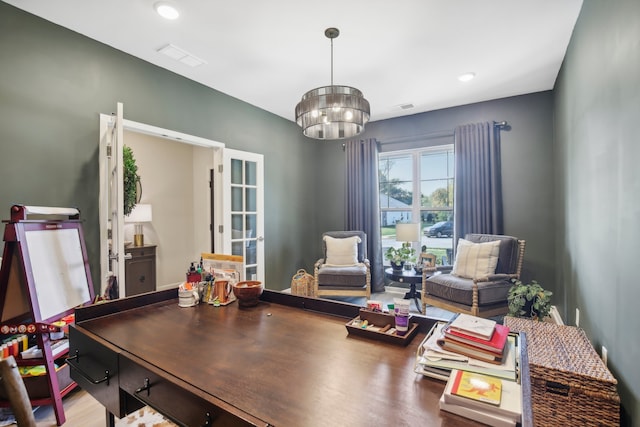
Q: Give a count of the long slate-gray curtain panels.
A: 2